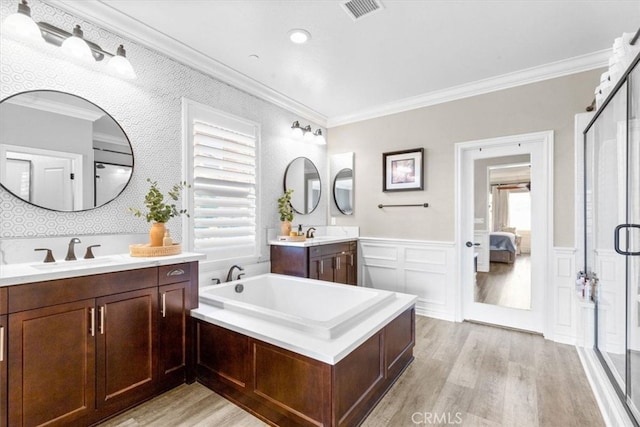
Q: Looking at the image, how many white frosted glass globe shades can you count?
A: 6